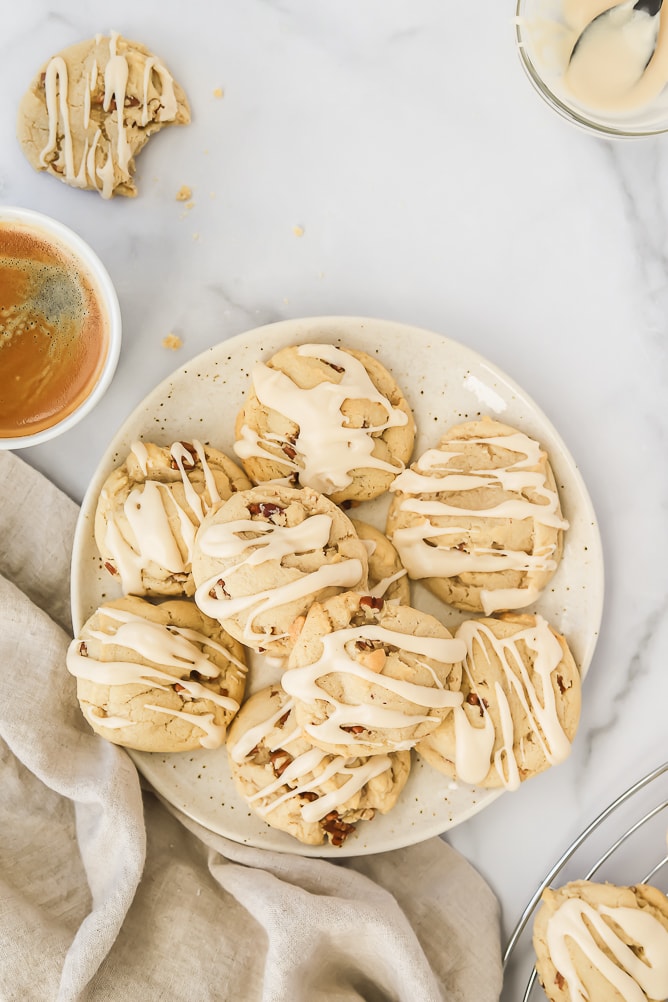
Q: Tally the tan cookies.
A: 11